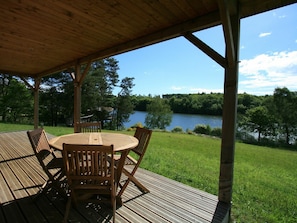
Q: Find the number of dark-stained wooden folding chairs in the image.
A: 4